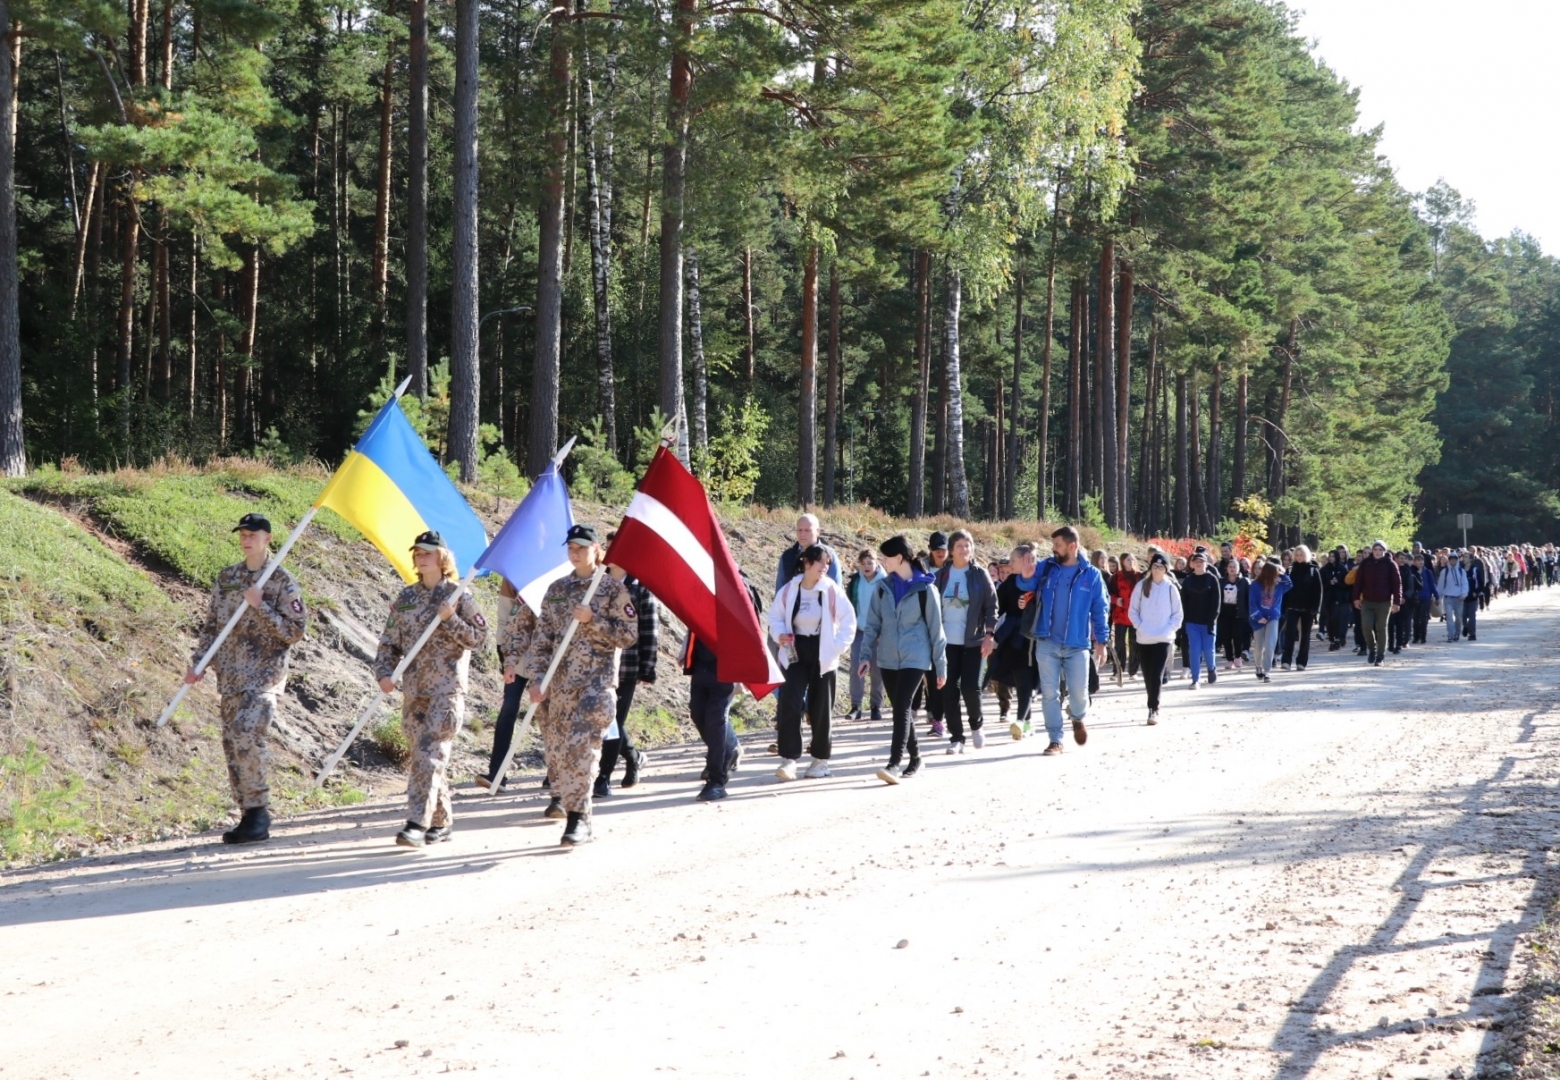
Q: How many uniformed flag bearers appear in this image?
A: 3